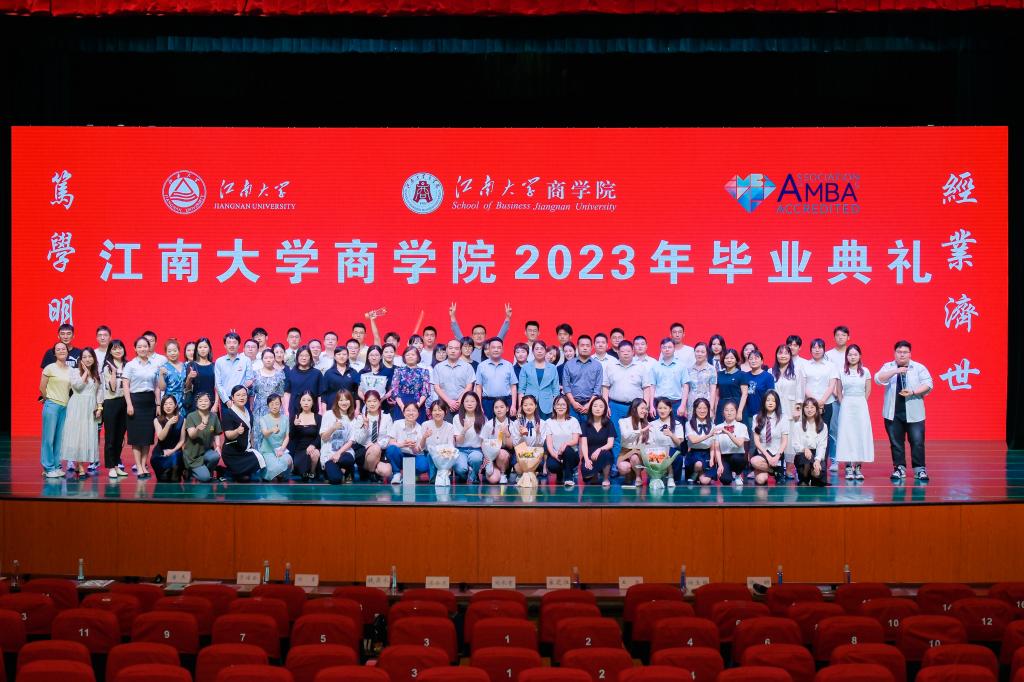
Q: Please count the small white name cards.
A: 10